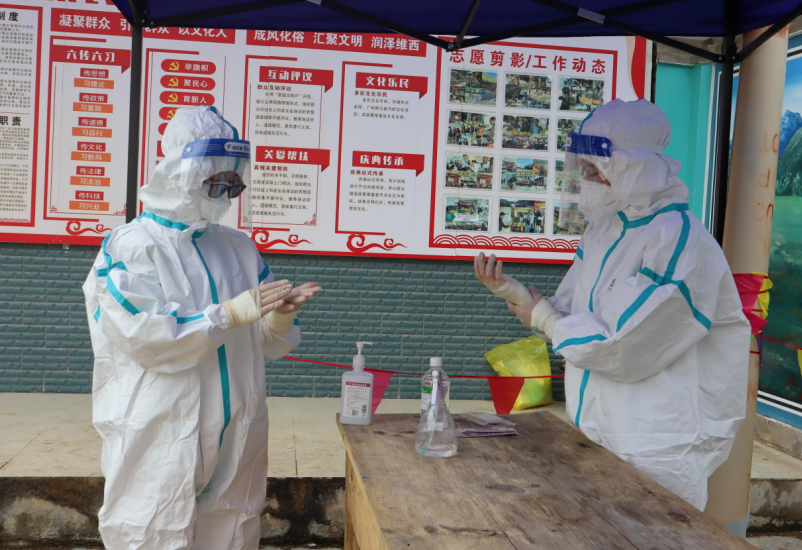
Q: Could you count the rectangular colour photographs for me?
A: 12